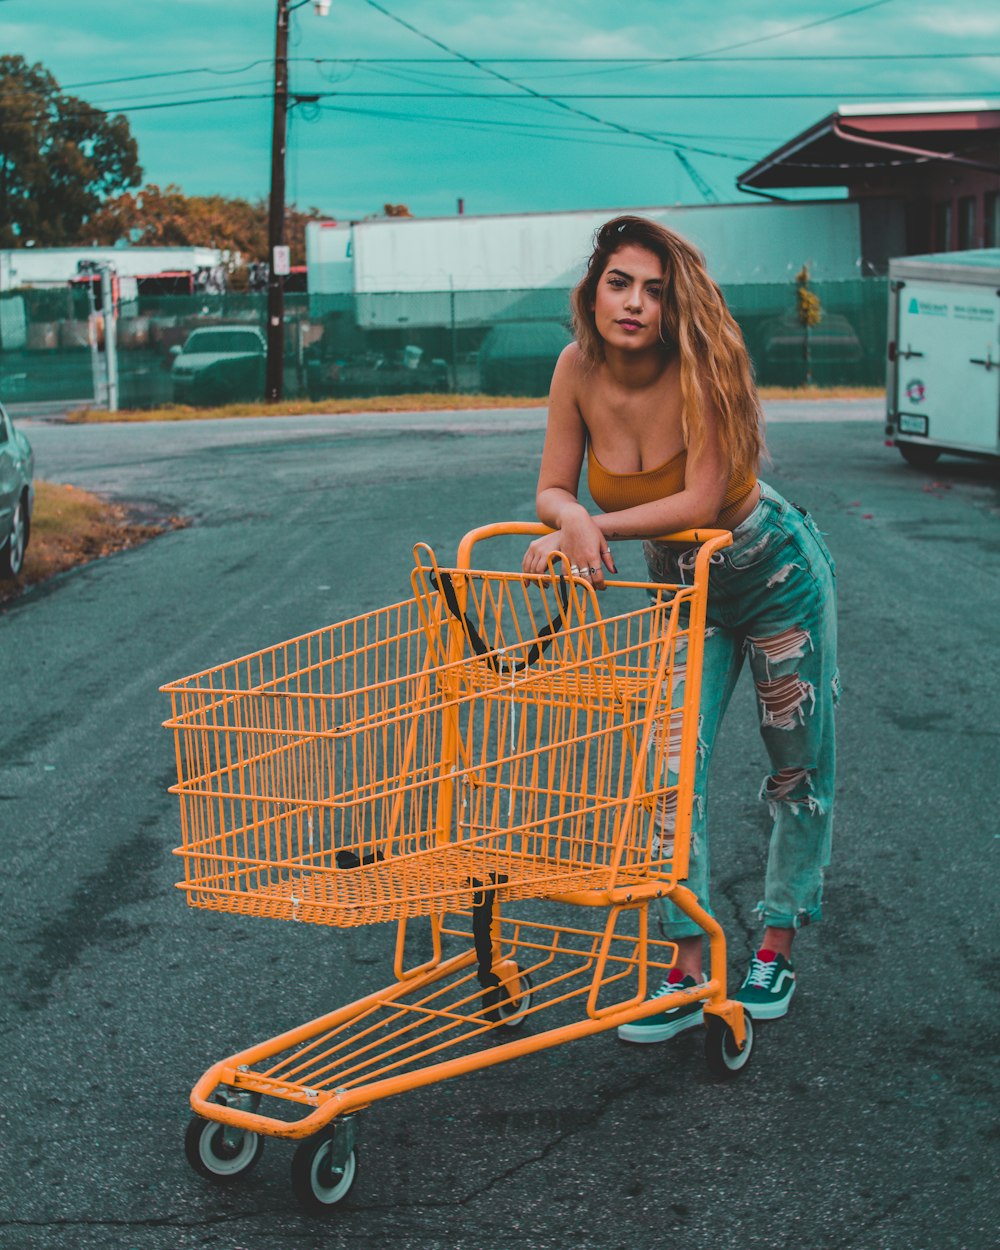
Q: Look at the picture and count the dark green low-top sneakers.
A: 2